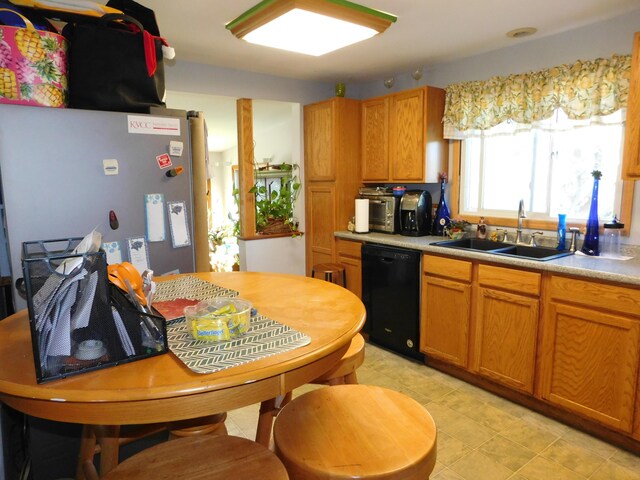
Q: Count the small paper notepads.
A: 4